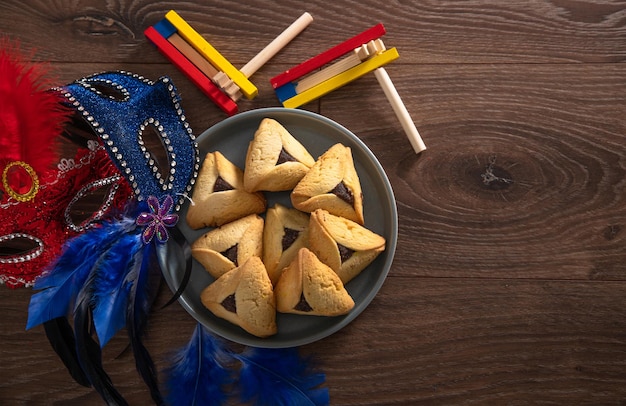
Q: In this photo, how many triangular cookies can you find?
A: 8